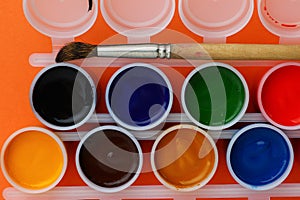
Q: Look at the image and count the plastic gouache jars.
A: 8